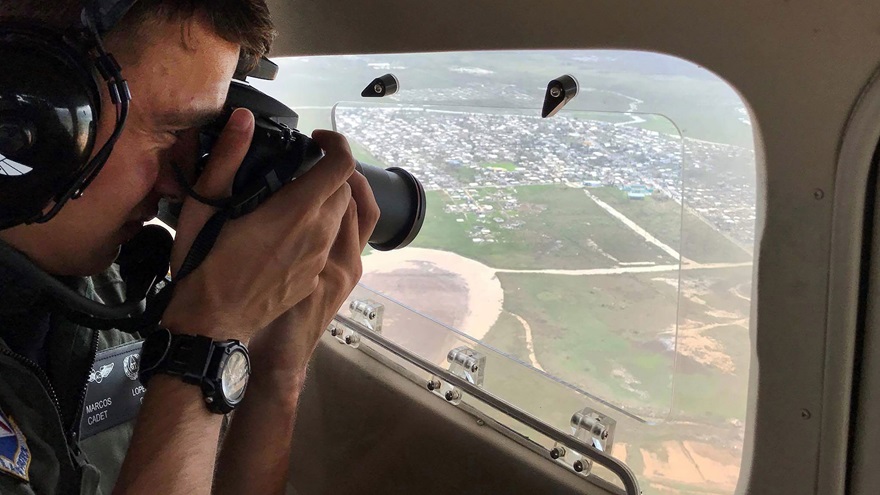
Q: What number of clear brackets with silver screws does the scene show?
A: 3